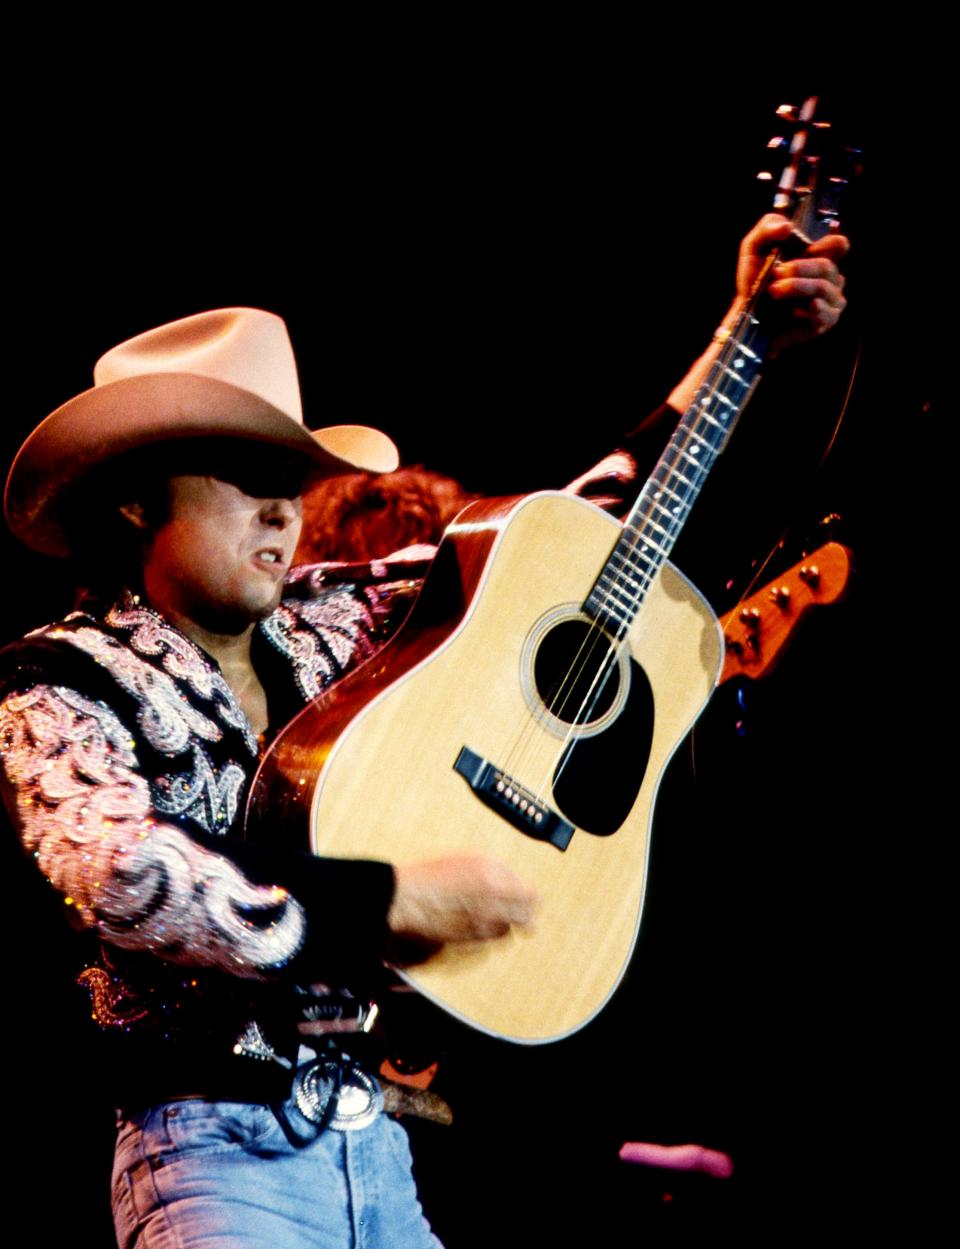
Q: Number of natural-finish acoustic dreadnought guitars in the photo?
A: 1